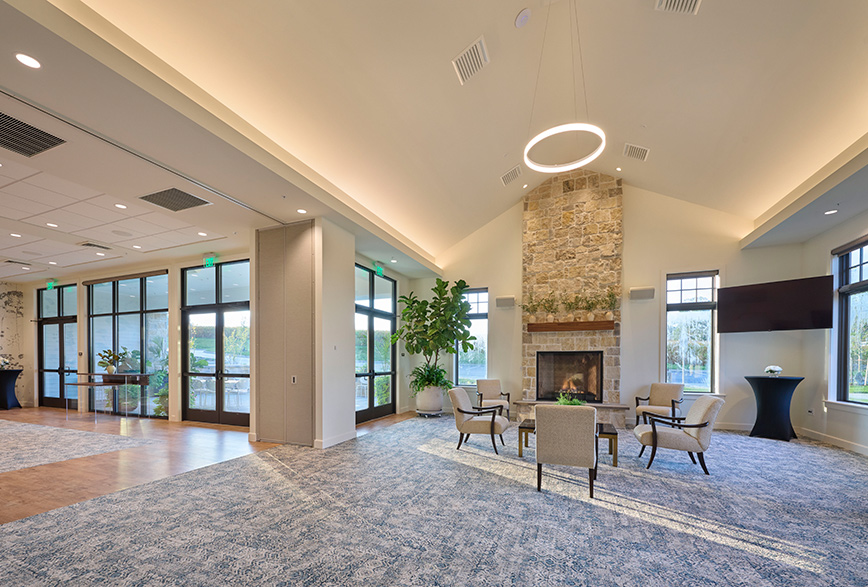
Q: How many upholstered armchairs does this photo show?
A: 5